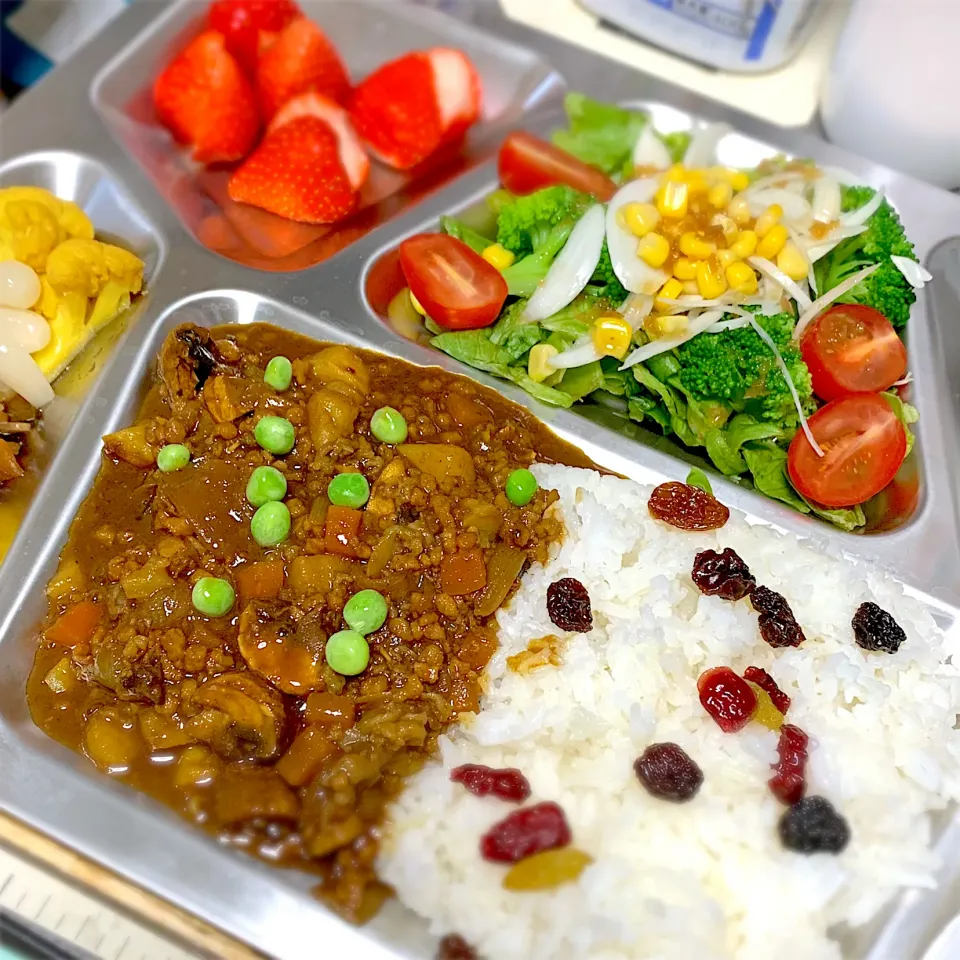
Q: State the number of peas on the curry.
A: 11